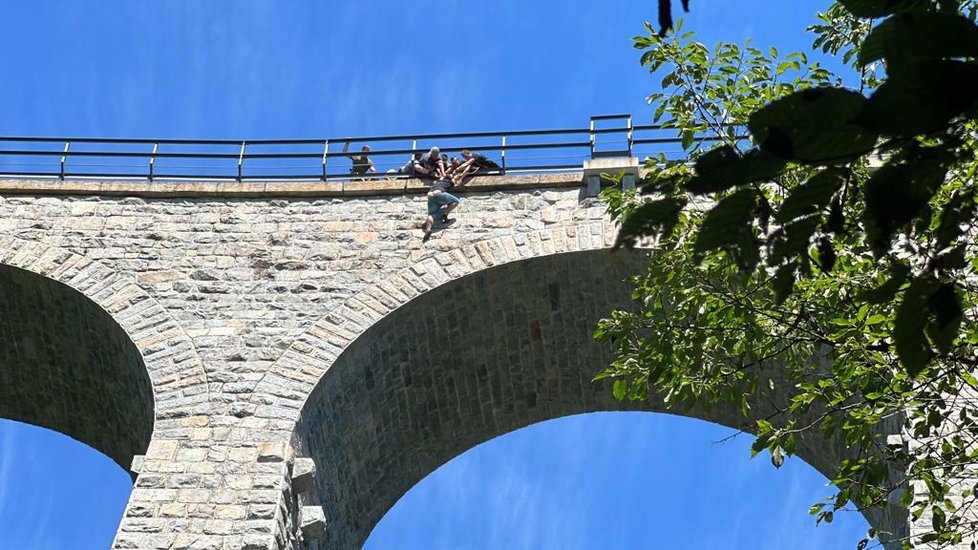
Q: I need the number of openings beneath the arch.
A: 2